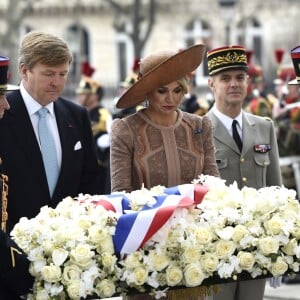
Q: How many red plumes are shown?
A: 4